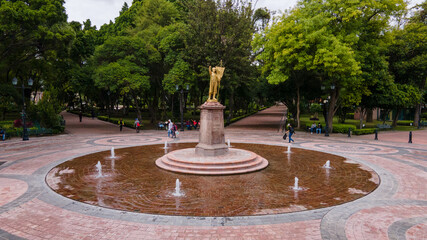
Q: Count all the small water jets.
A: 8